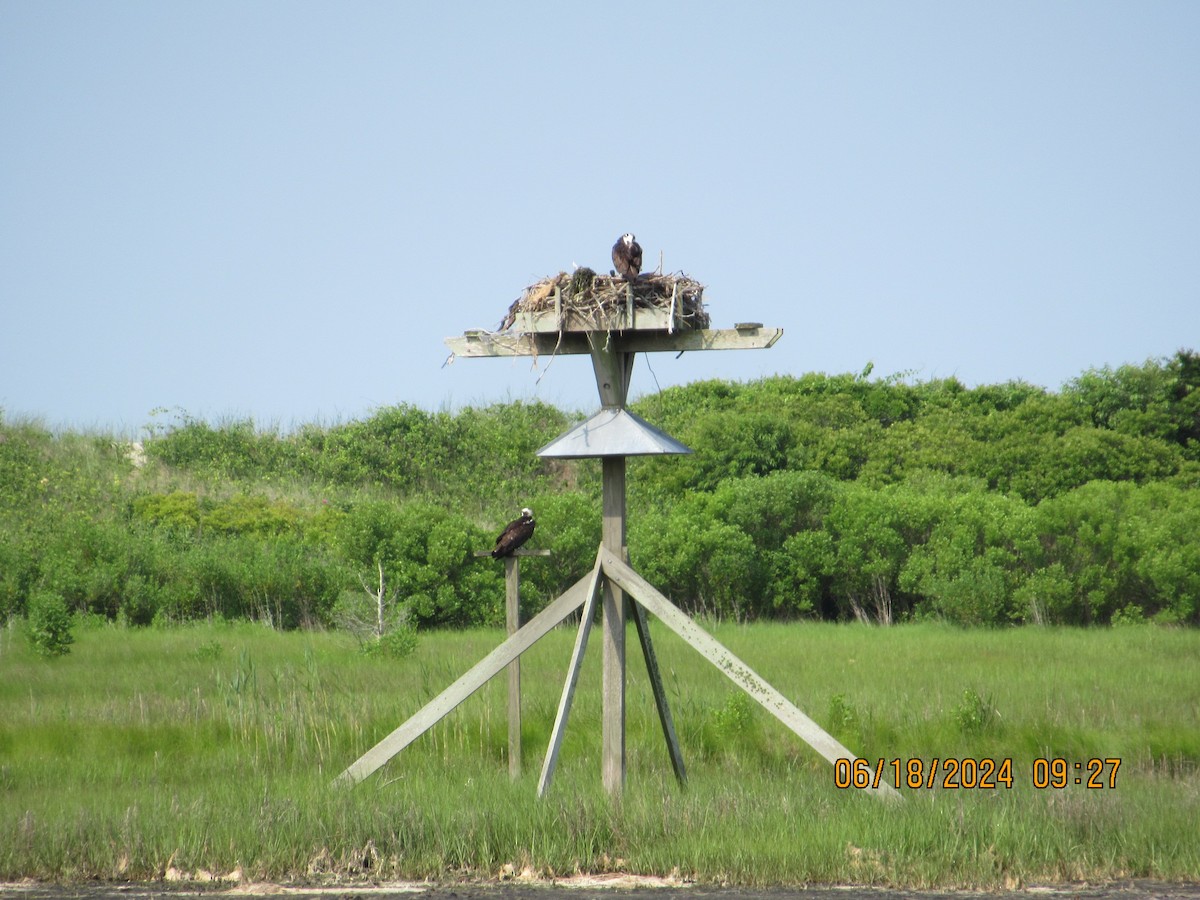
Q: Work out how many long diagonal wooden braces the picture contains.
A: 4